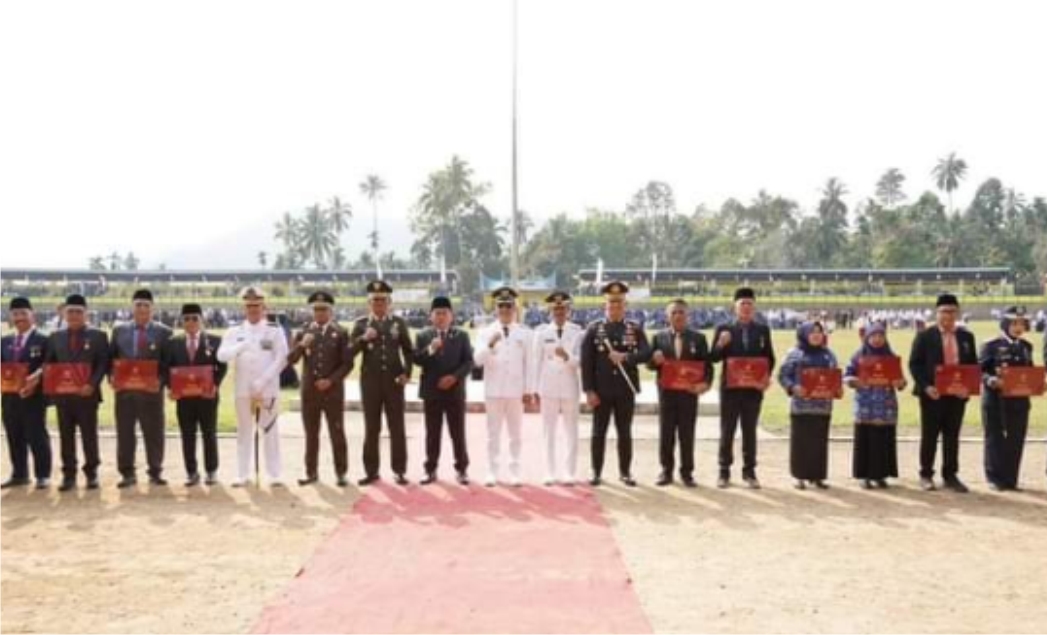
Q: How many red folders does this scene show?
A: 10